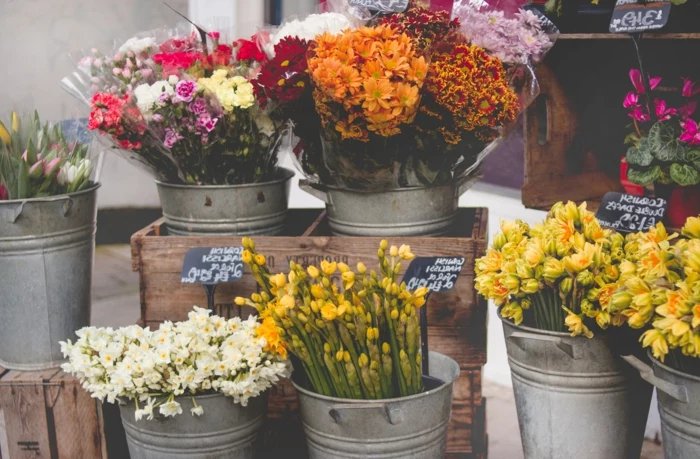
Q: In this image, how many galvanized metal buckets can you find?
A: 7